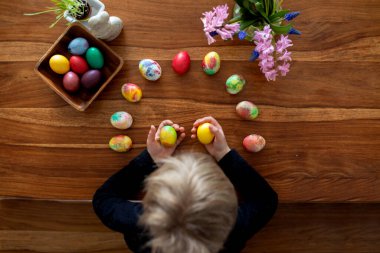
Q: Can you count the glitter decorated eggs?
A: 0